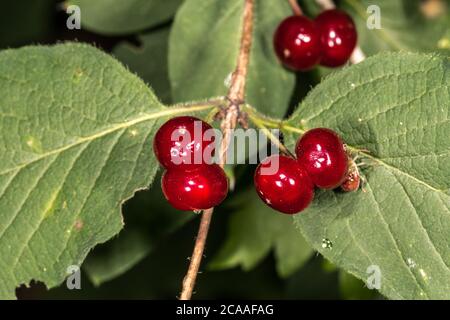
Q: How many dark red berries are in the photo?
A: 6